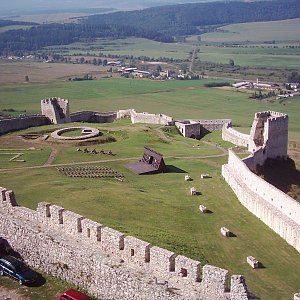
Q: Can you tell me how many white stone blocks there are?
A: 6